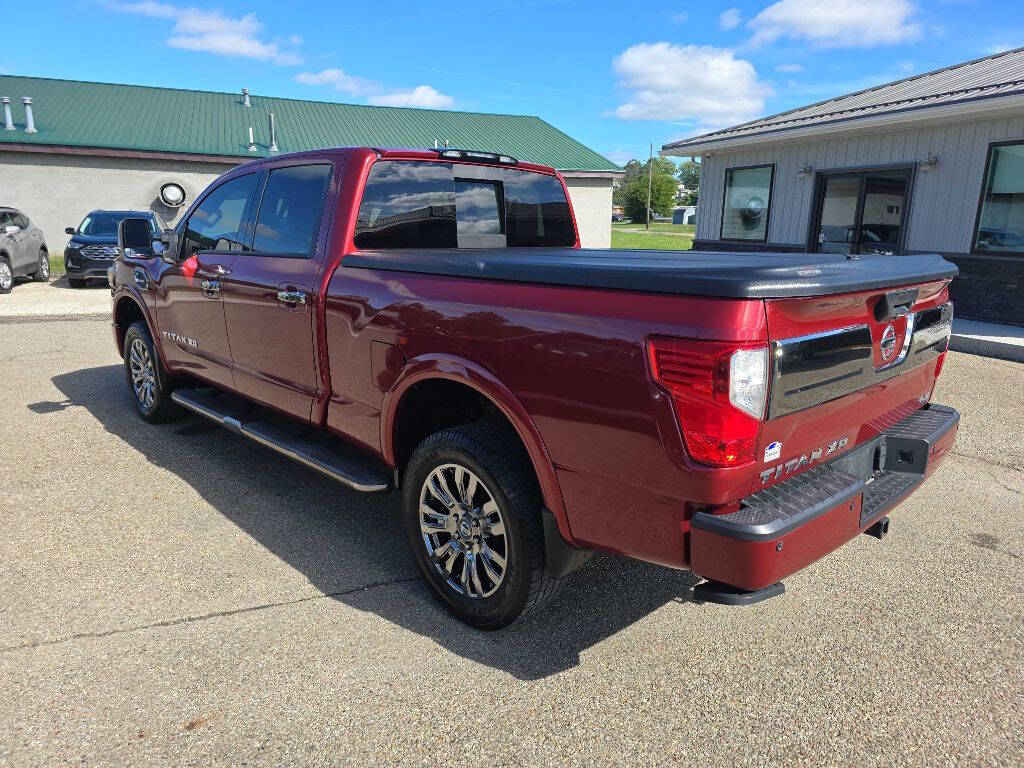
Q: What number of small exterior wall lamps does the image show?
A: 2